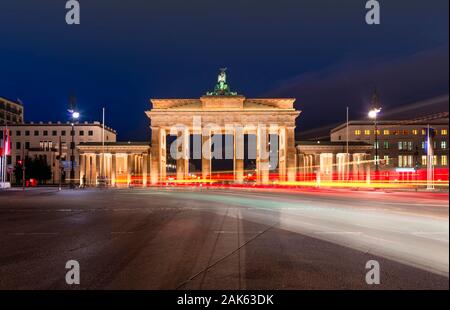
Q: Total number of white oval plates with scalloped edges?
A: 0